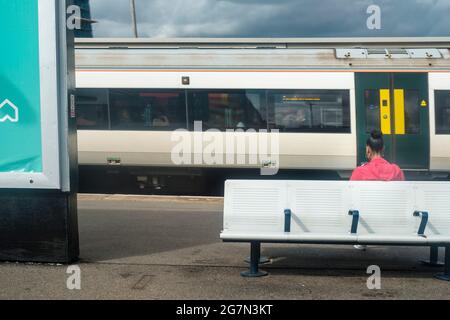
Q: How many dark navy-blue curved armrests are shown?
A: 3